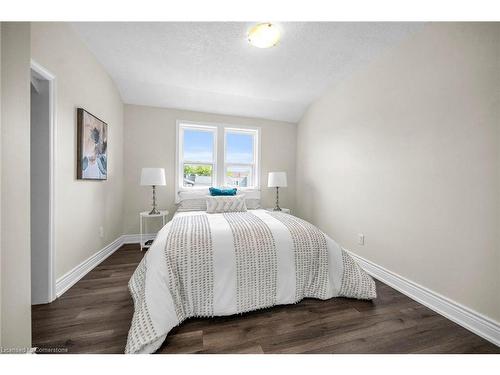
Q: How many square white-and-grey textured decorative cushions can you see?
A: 1